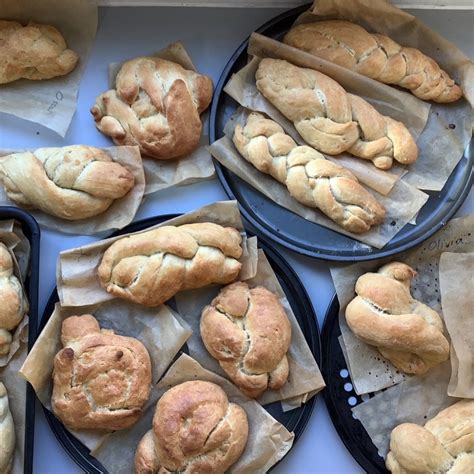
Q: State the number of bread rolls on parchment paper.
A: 14